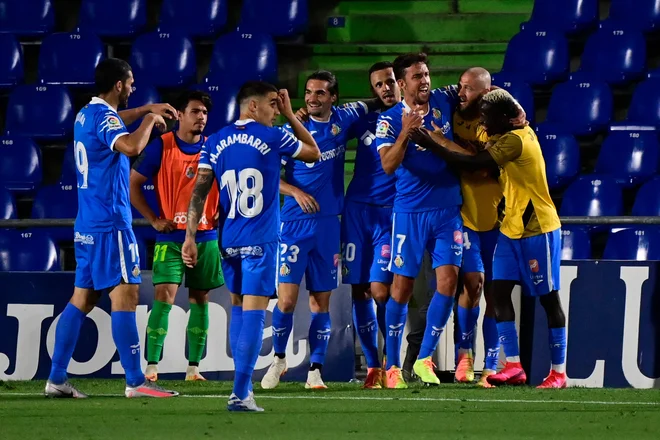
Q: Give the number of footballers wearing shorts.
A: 8